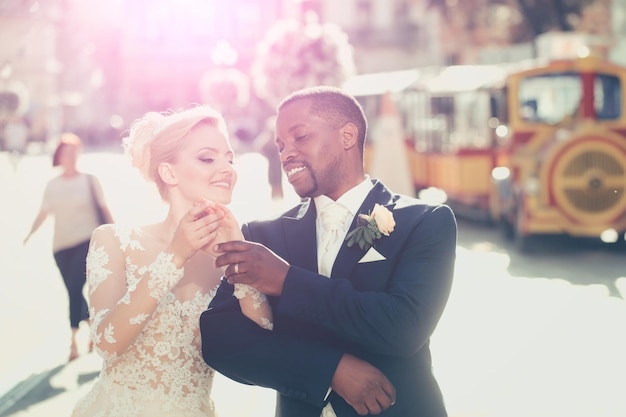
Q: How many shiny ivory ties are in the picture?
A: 1